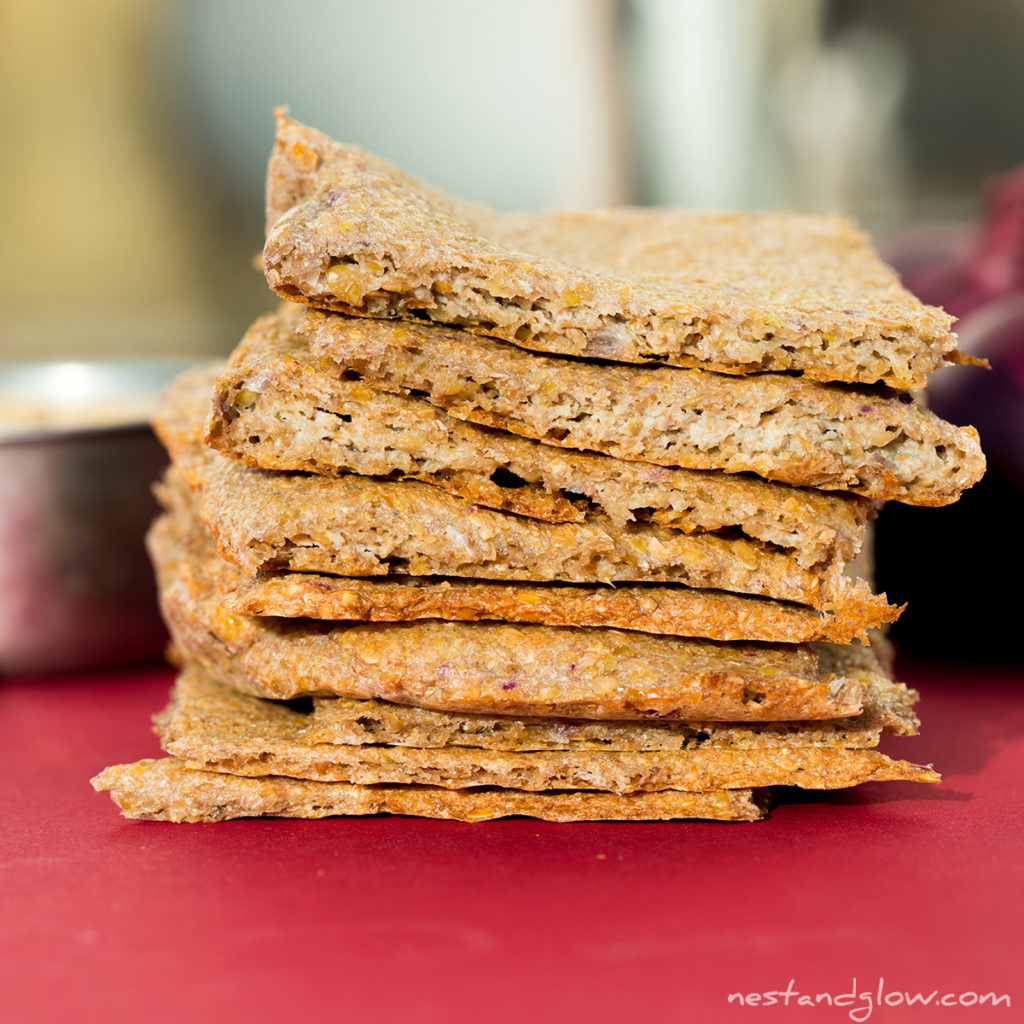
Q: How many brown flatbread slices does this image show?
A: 9